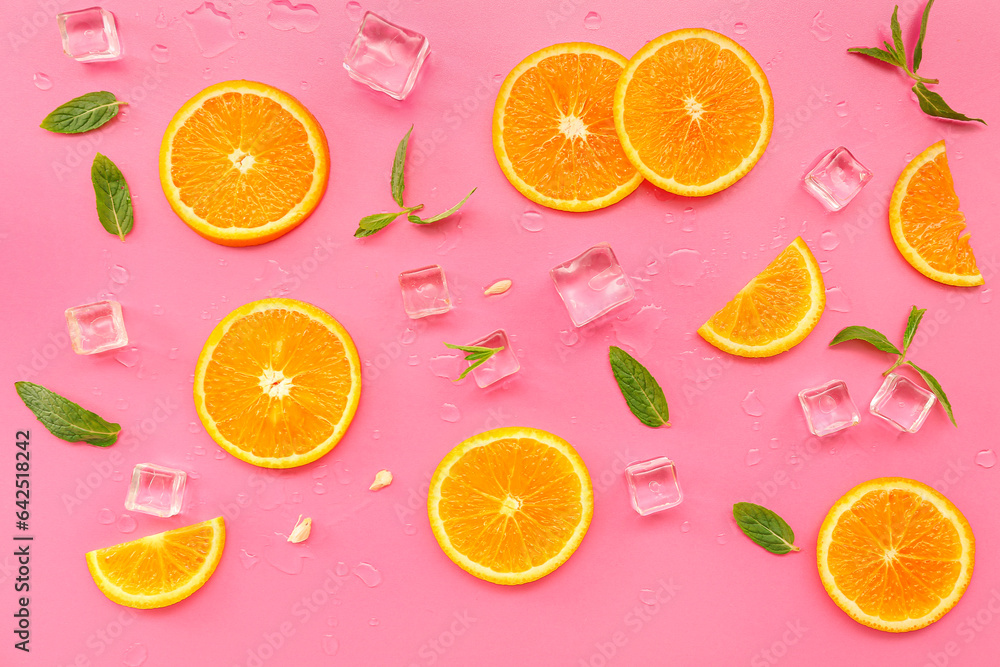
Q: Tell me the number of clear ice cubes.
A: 11